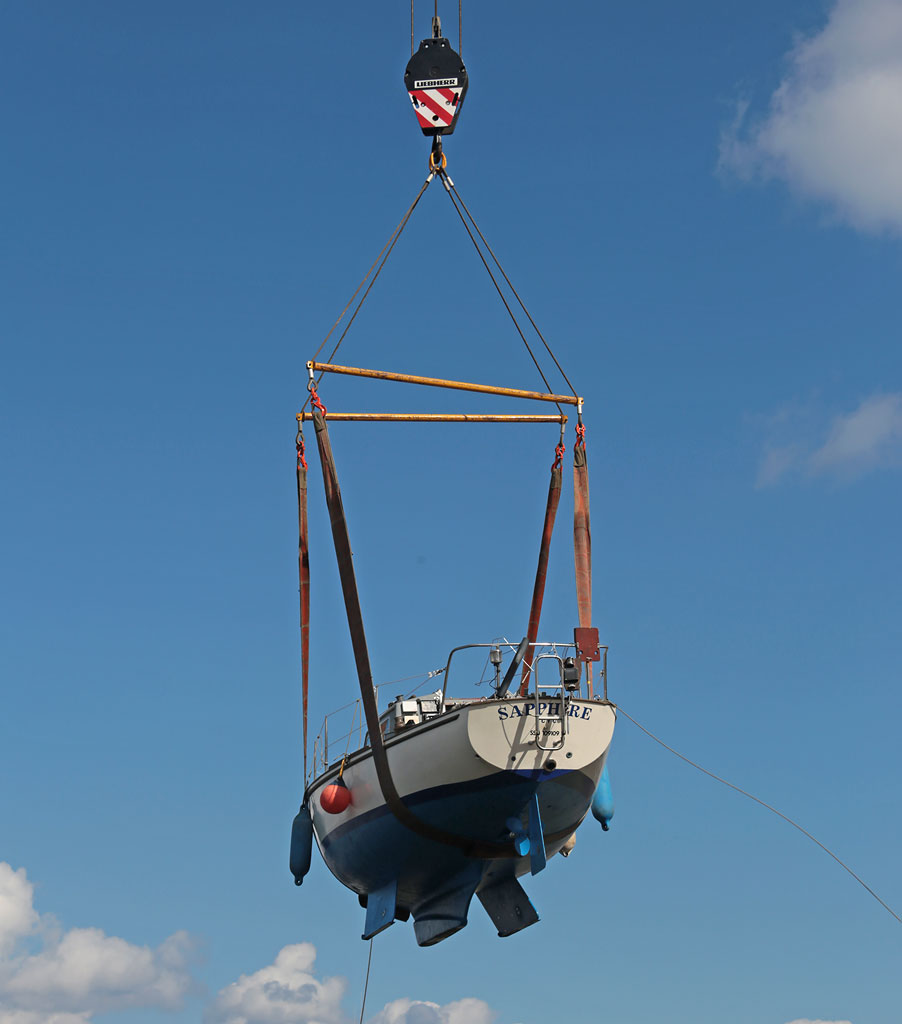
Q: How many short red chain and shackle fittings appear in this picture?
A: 4